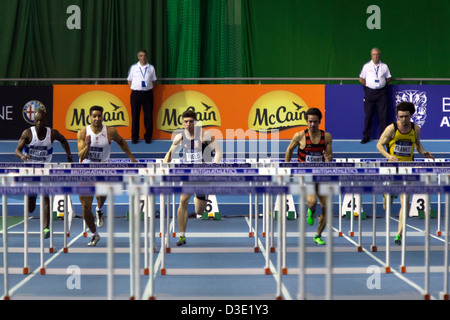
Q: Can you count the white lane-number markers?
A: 6